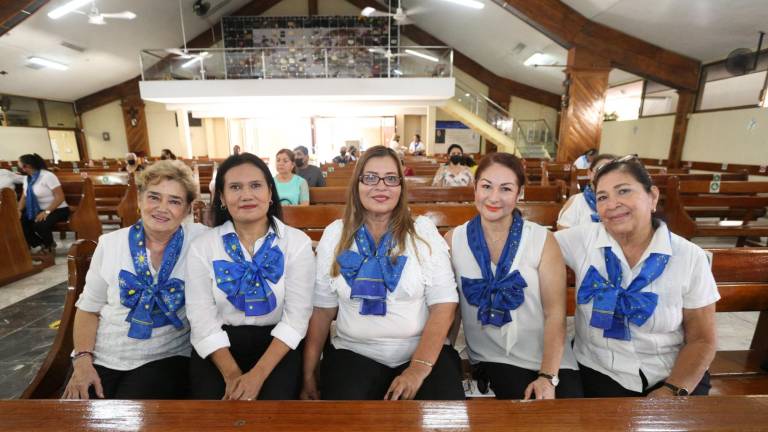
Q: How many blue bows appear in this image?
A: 5